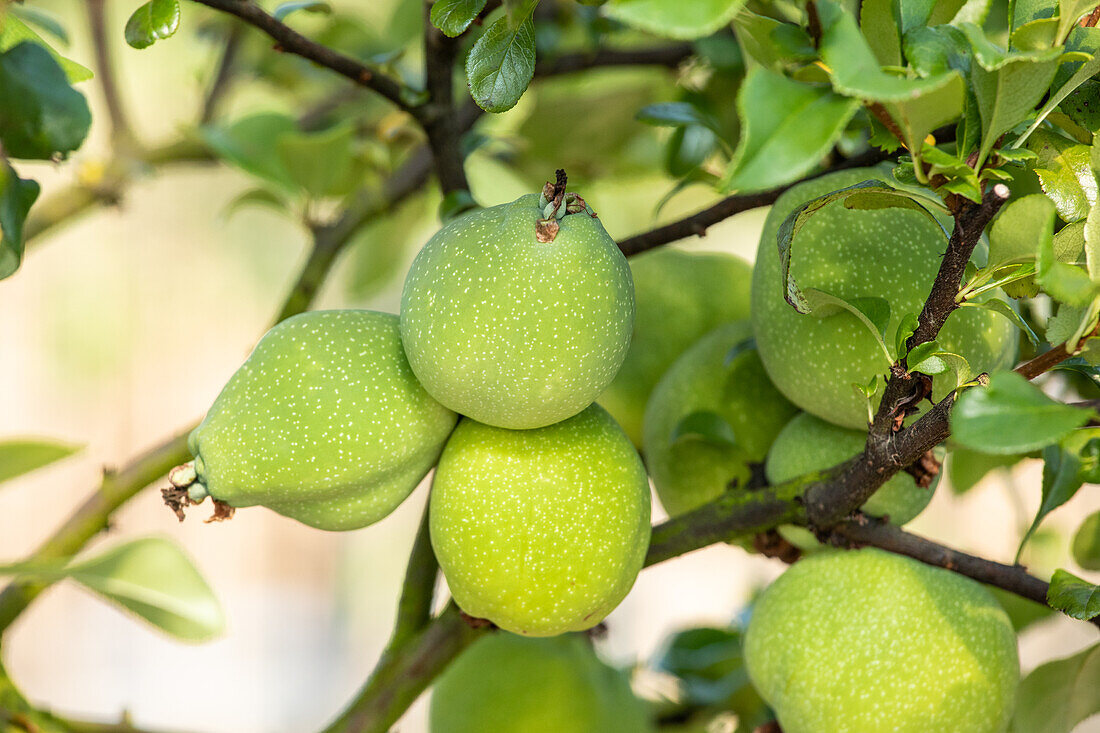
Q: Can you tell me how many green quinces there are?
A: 9